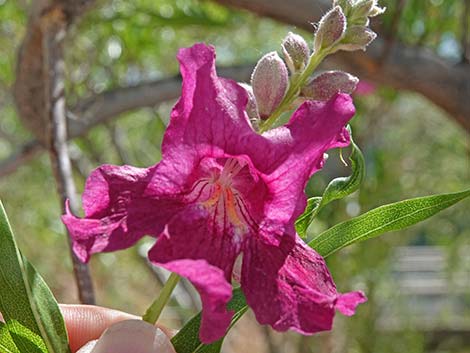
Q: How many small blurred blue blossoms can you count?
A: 0